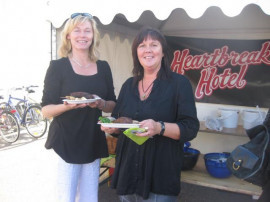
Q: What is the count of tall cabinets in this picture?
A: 0